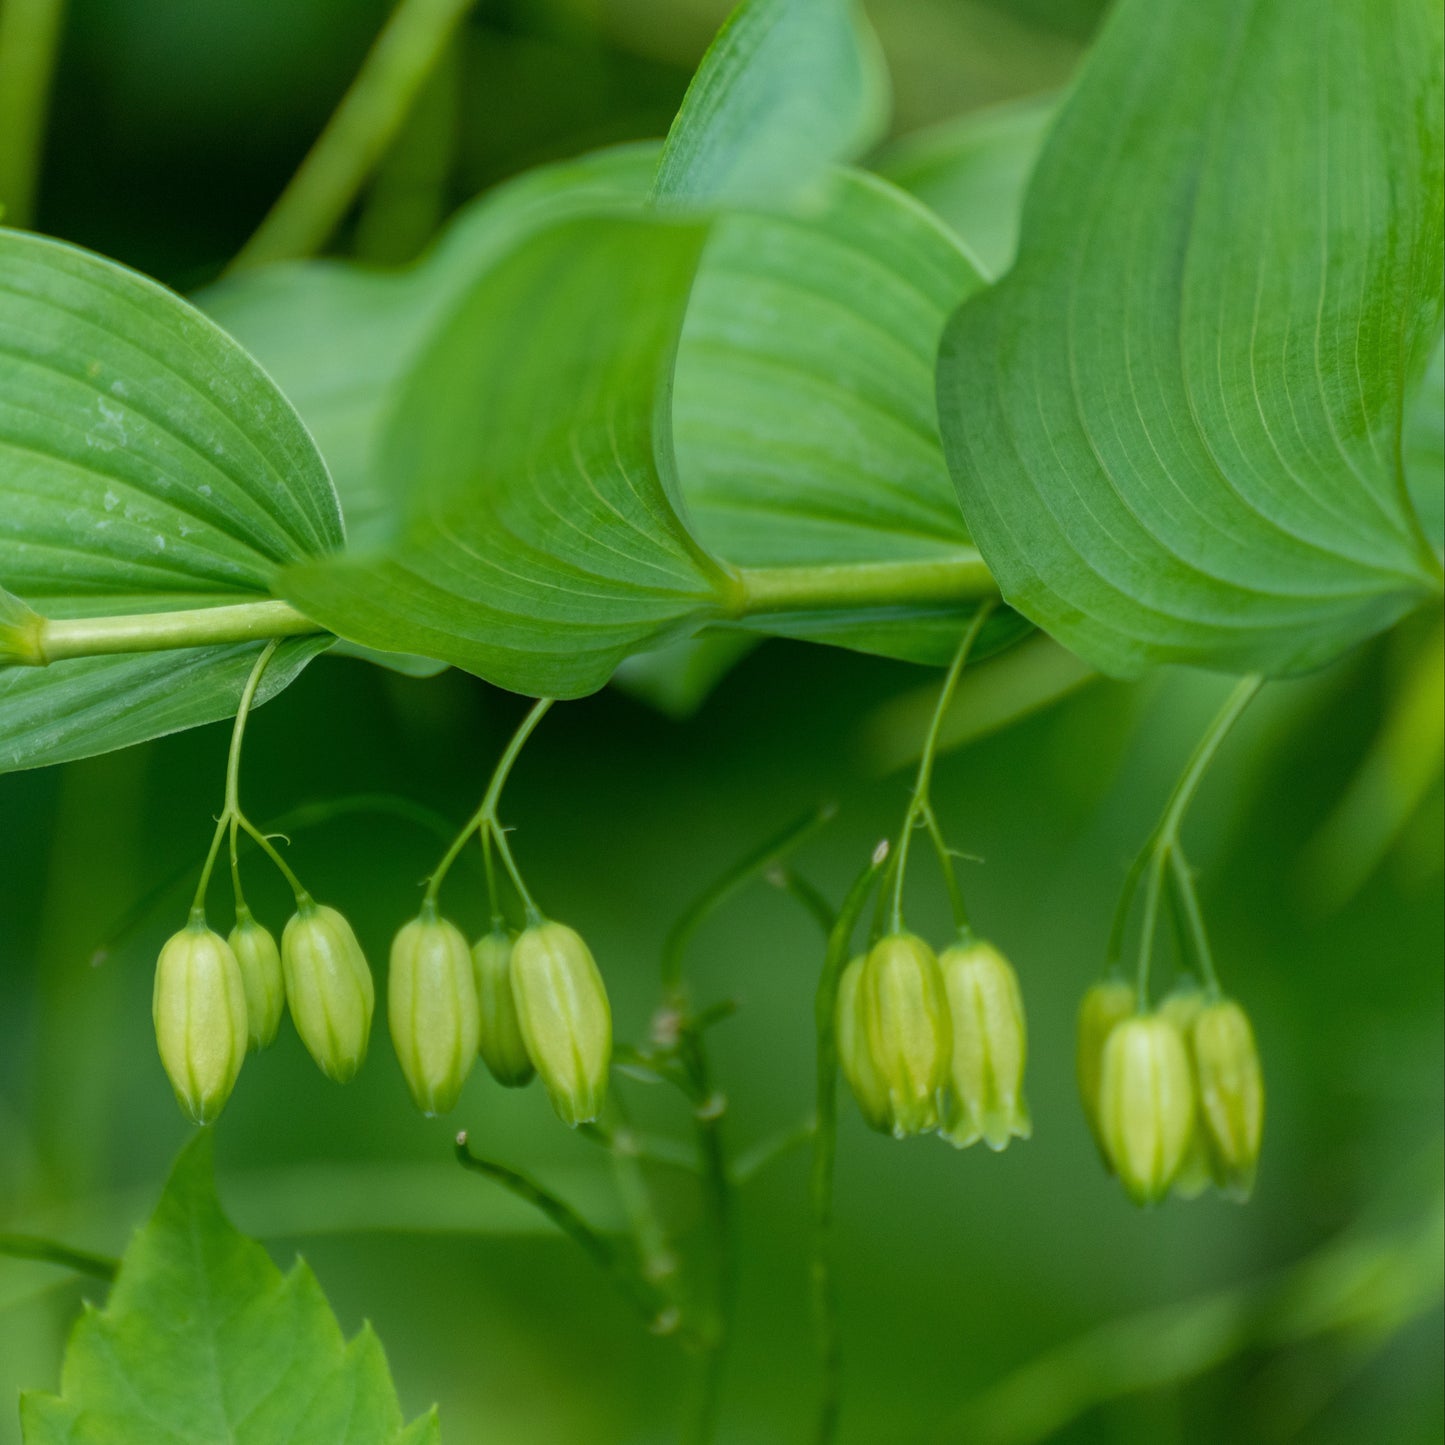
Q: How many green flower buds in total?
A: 13